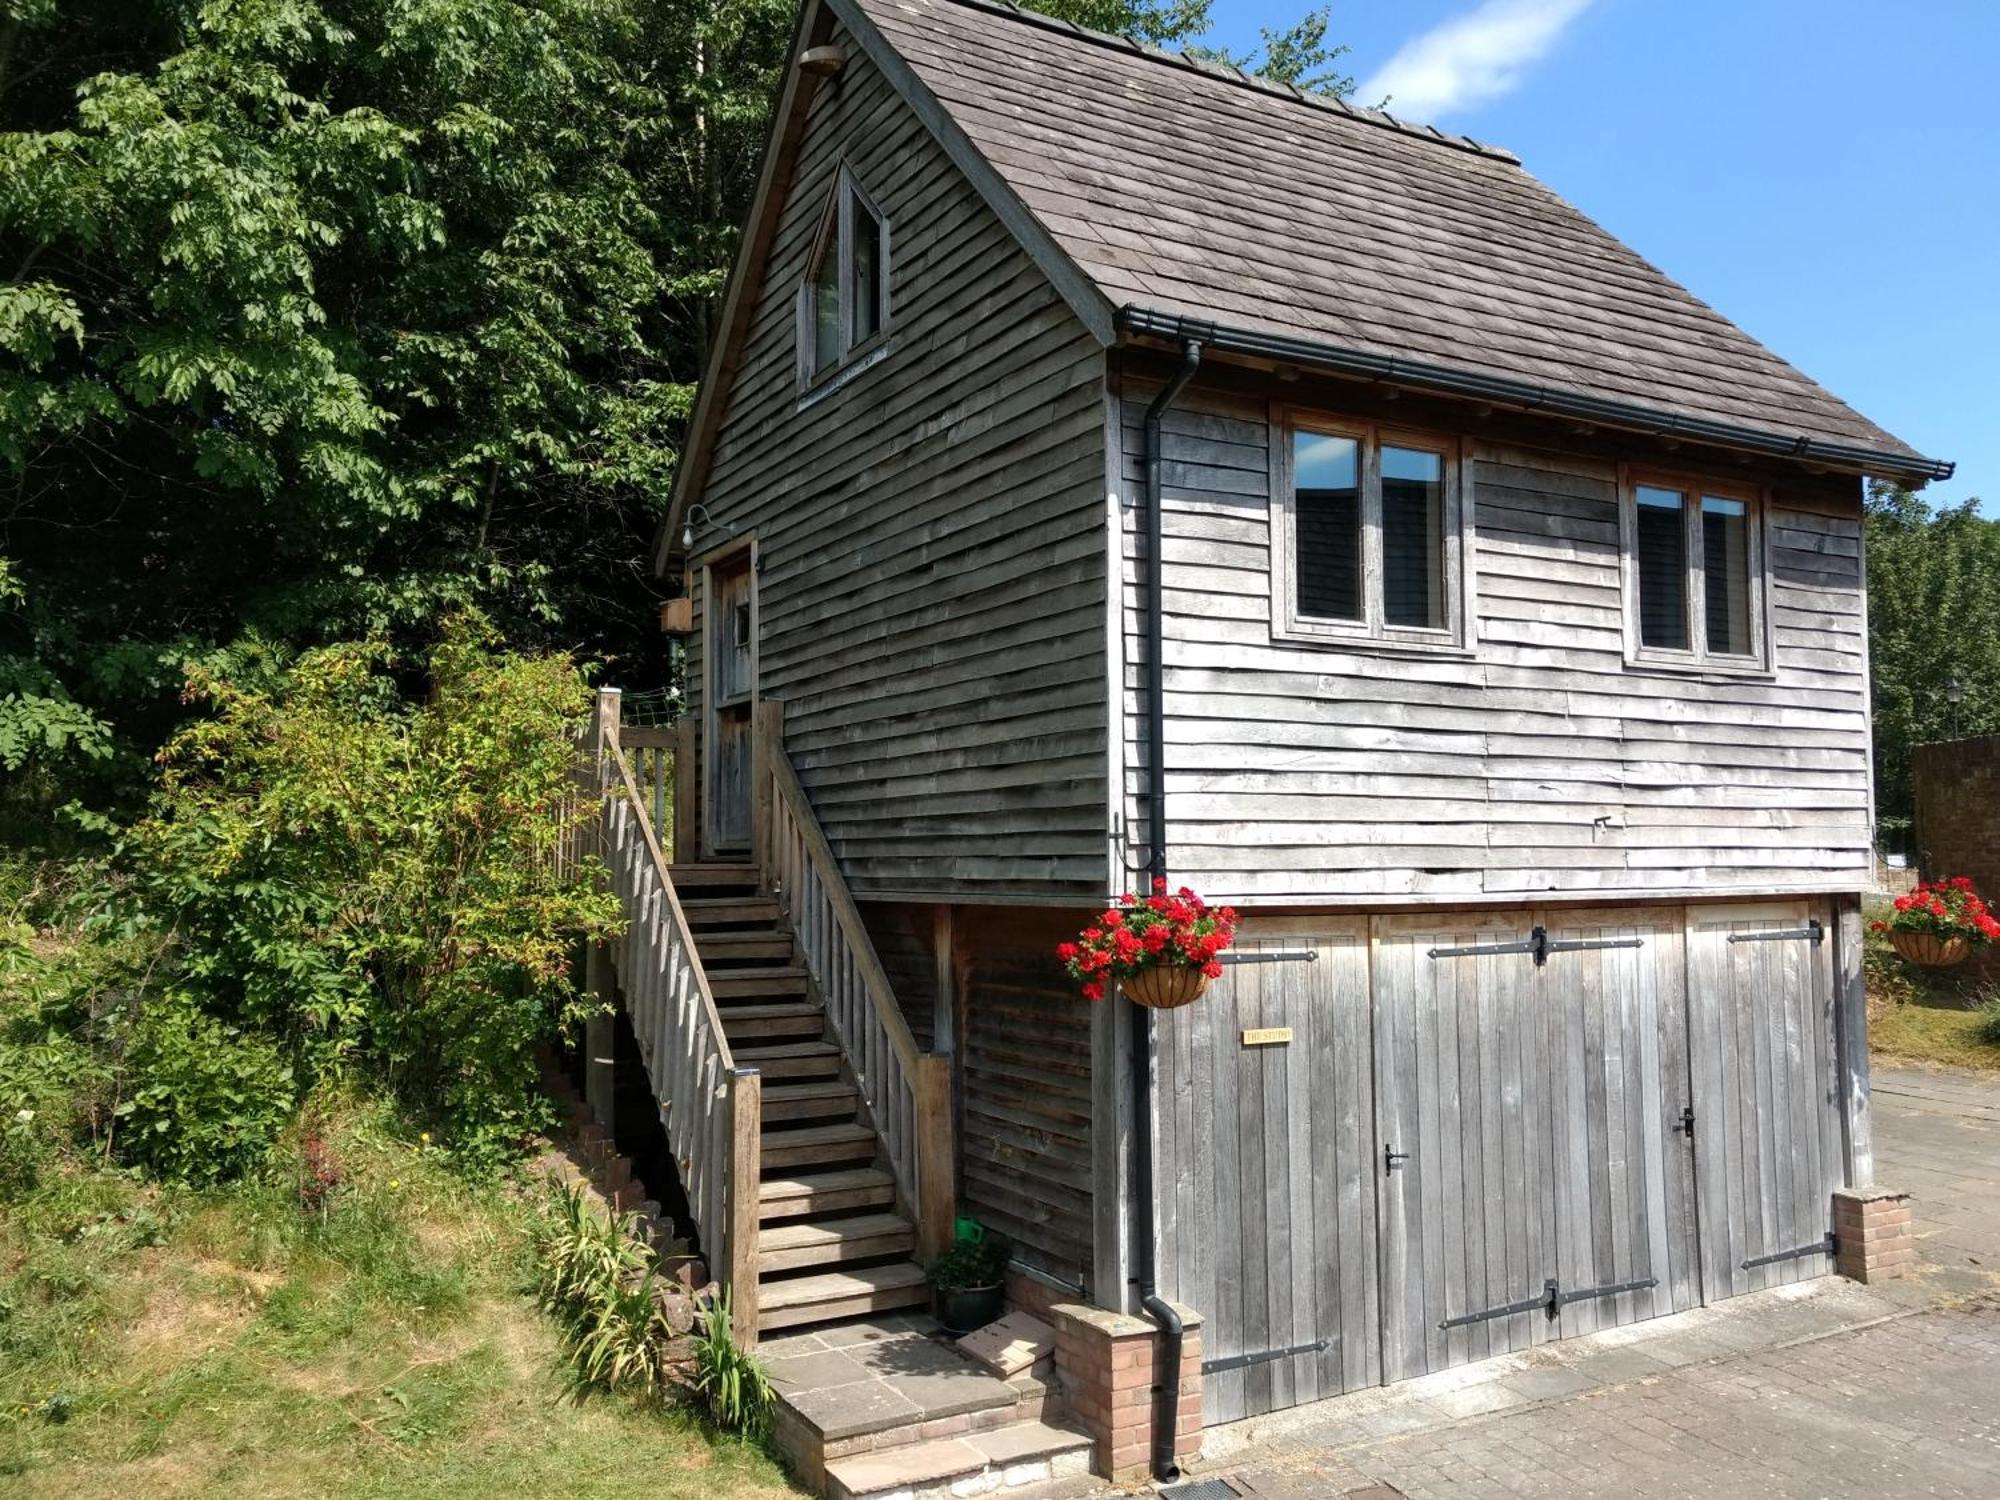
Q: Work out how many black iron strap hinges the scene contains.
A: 8